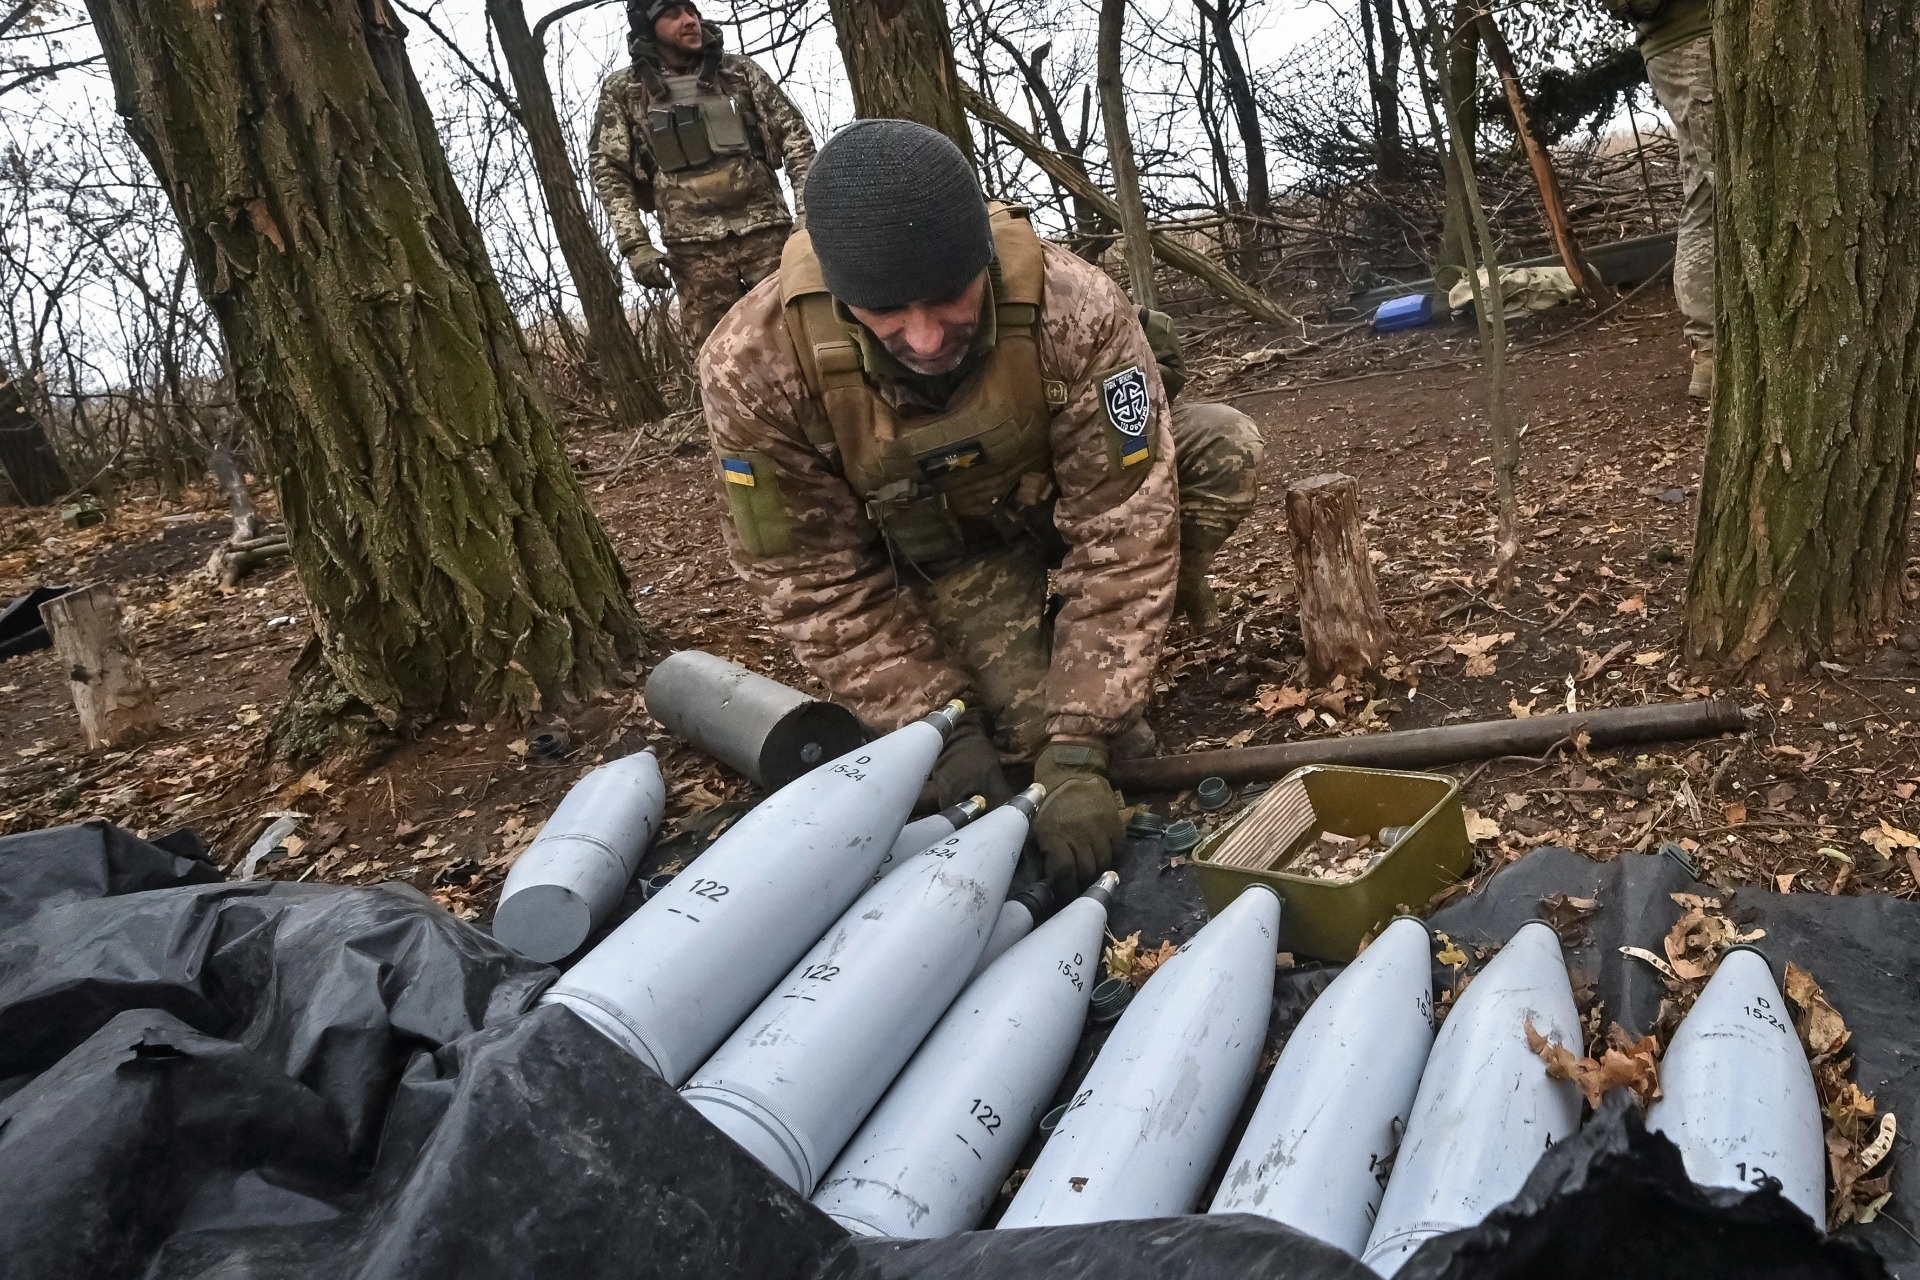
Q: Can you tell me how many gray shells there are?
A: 10